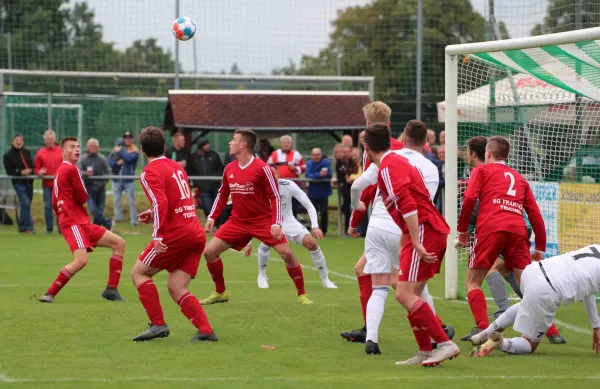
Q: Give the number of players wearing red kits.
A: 6